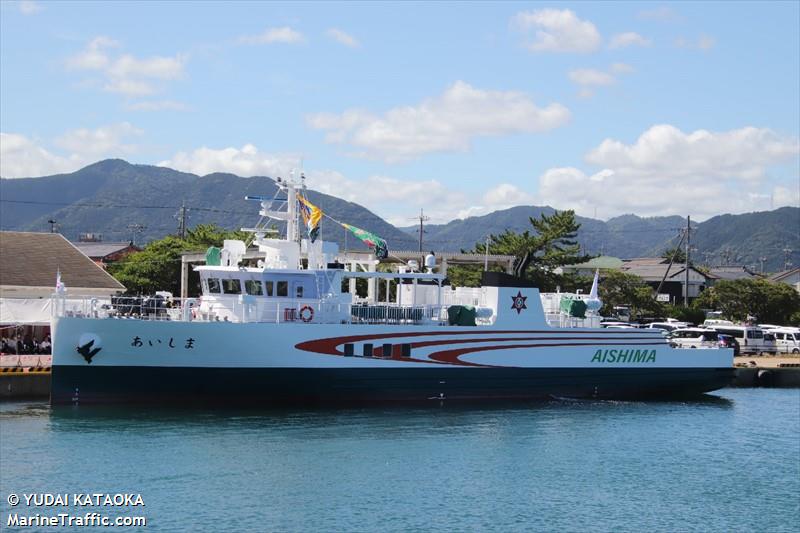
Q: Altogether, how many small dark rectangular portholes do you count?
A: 4